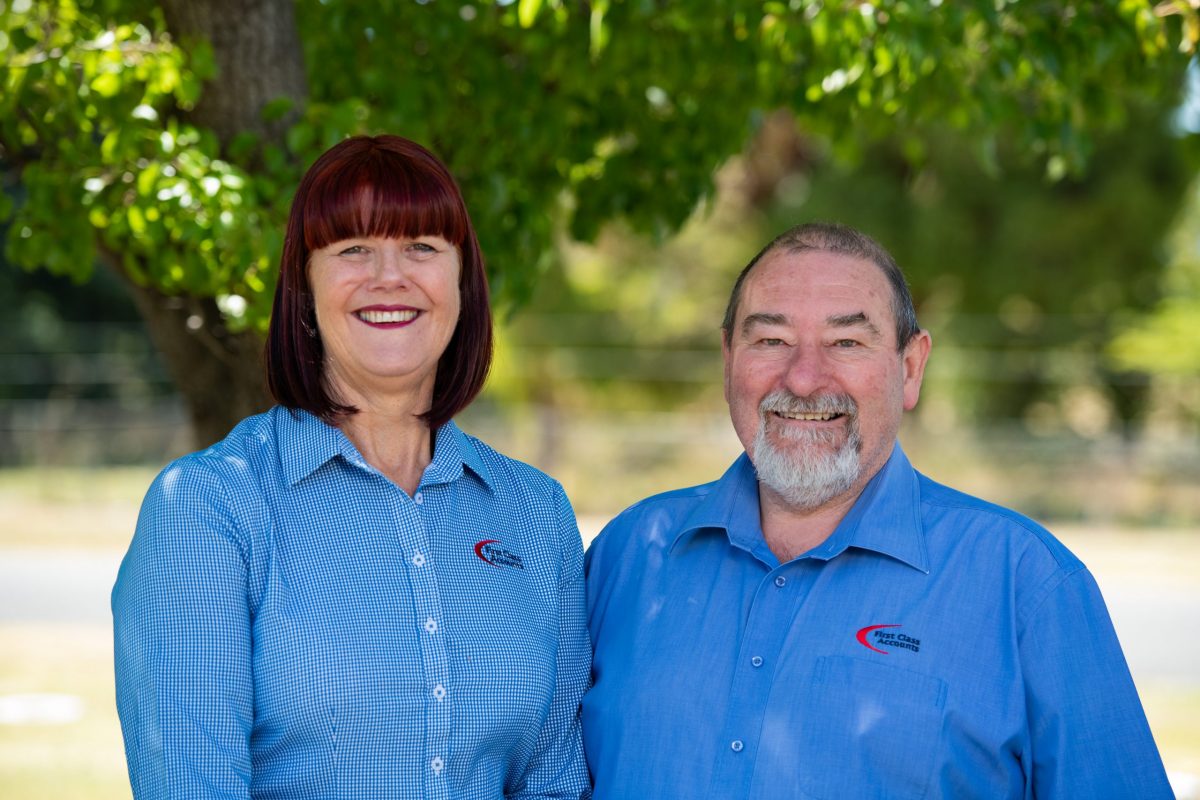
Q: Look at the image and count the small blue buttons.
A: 3